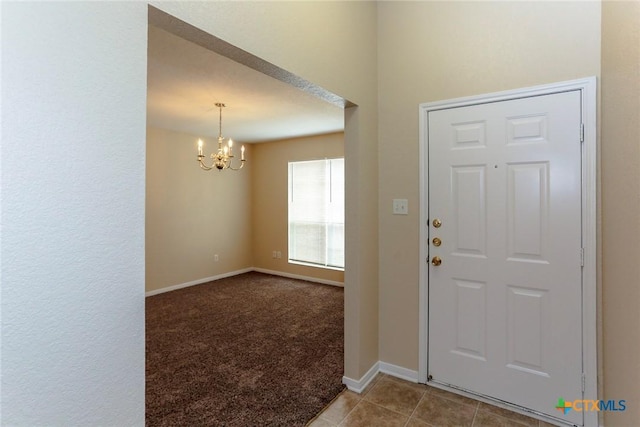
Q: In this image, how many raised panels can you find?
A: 6